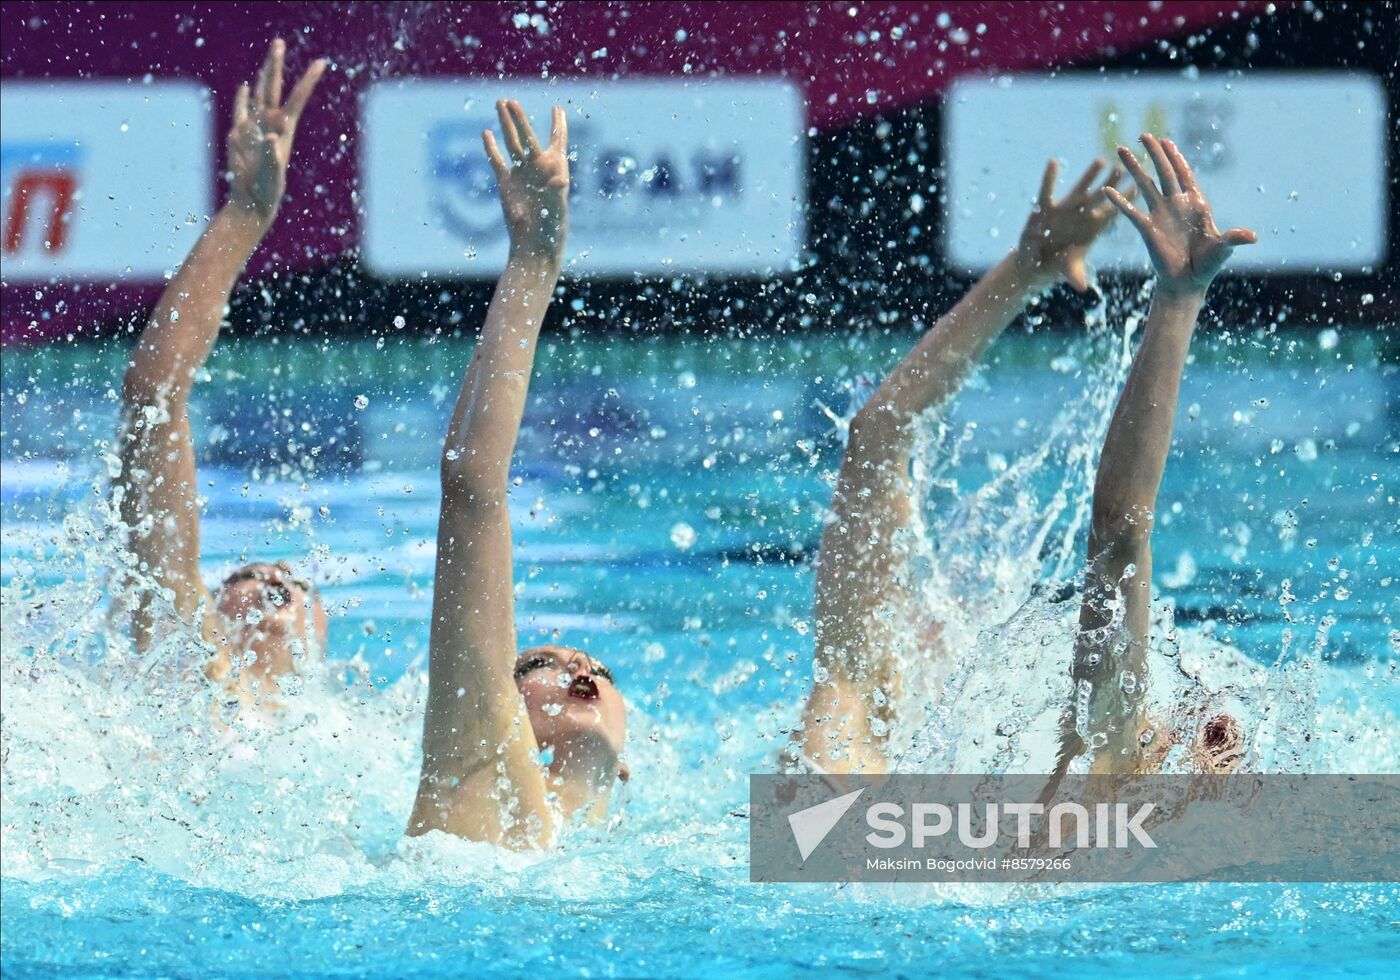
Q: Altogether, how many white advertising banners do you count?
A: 3